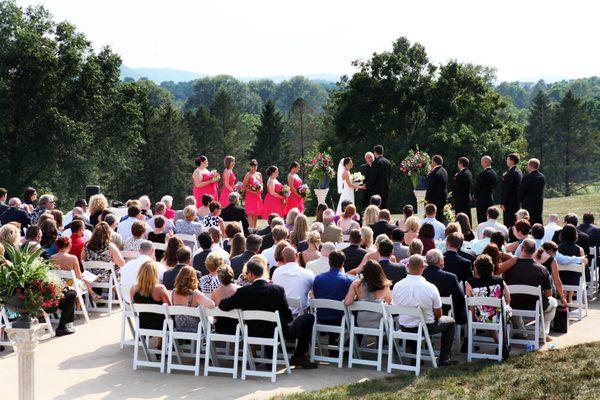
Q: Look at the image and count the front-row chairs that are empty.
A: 0